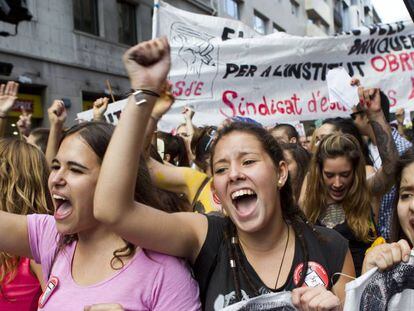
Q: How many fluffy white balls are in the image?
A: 0